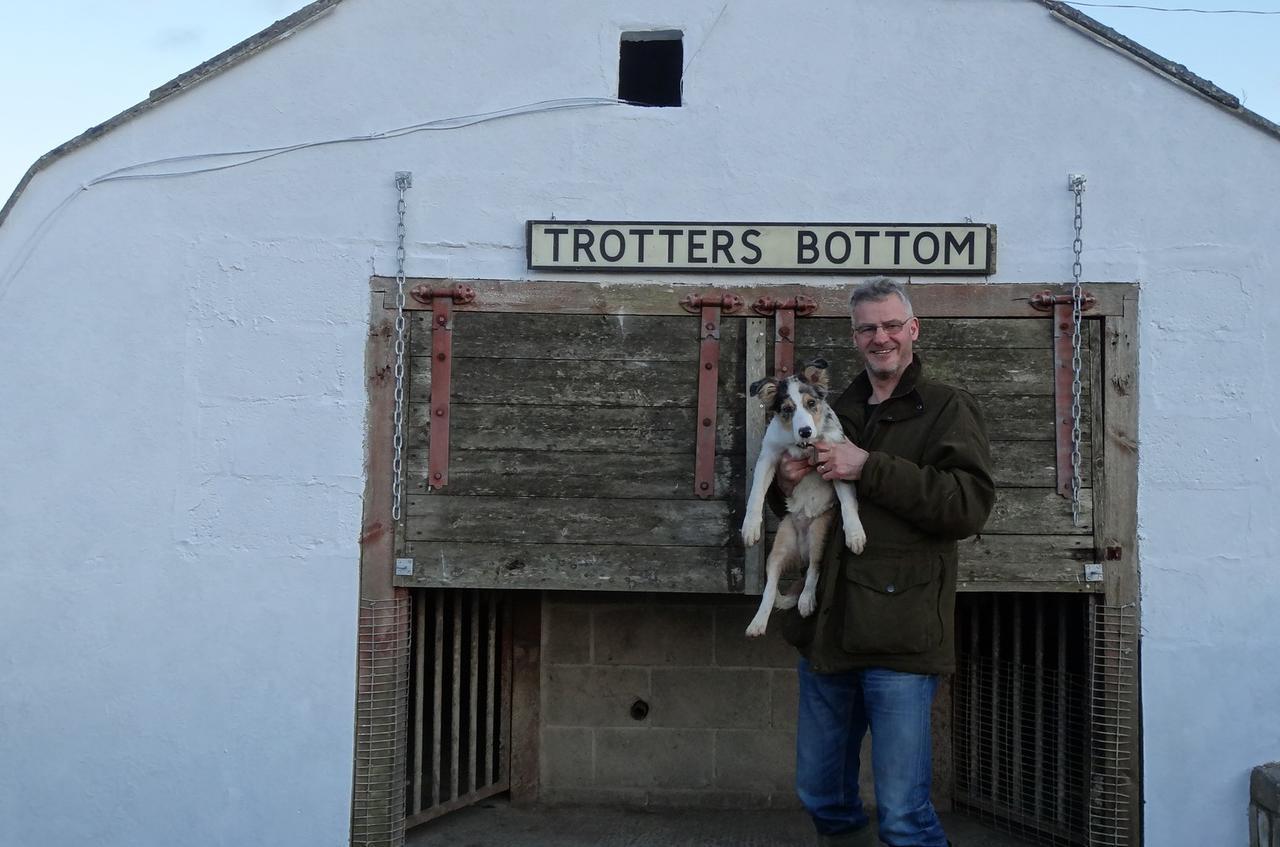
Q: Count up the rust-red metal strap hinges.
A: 4